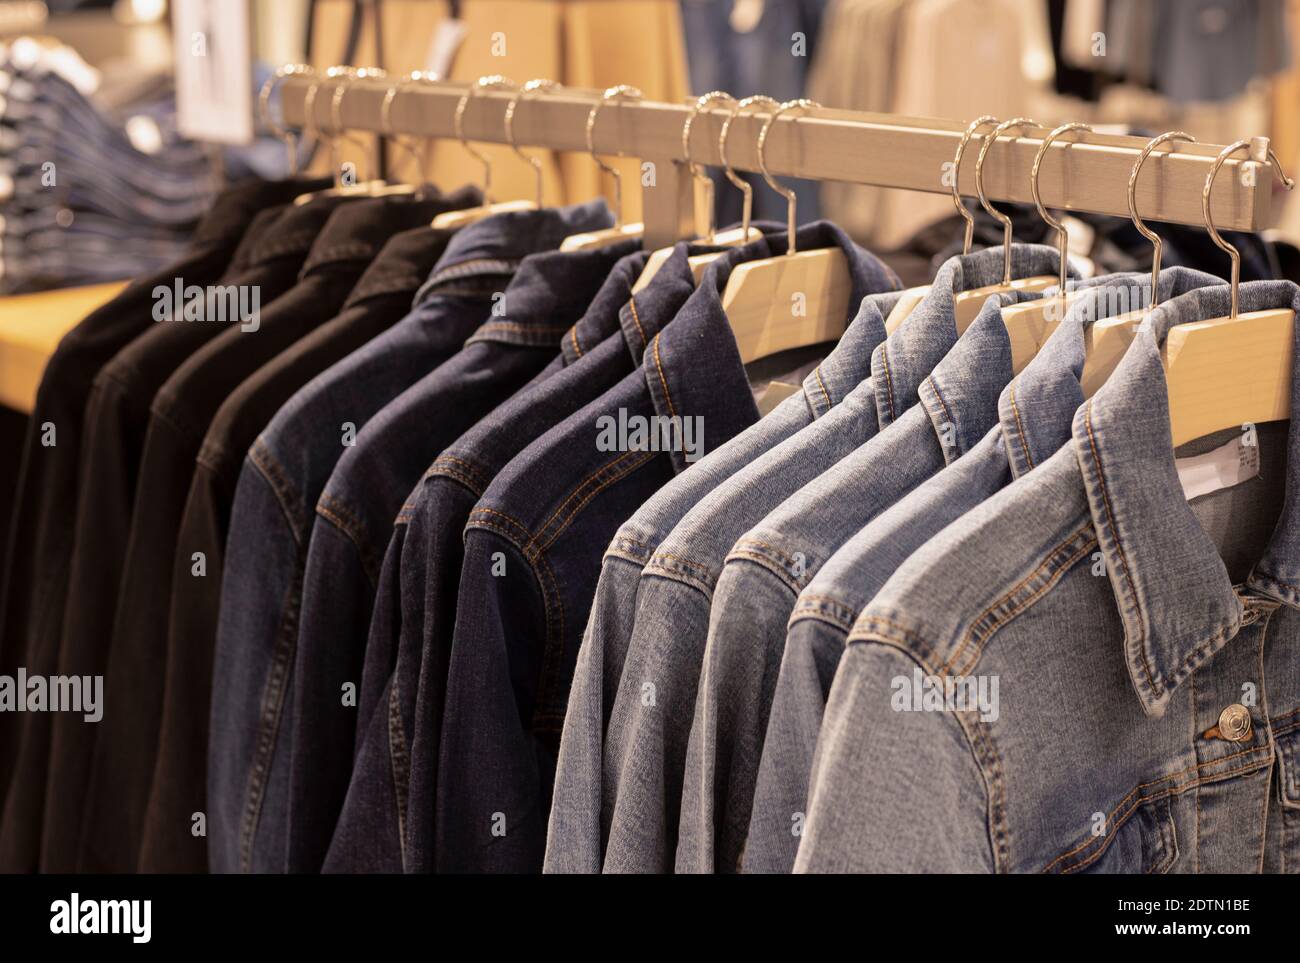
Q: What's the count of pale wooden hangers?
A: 15